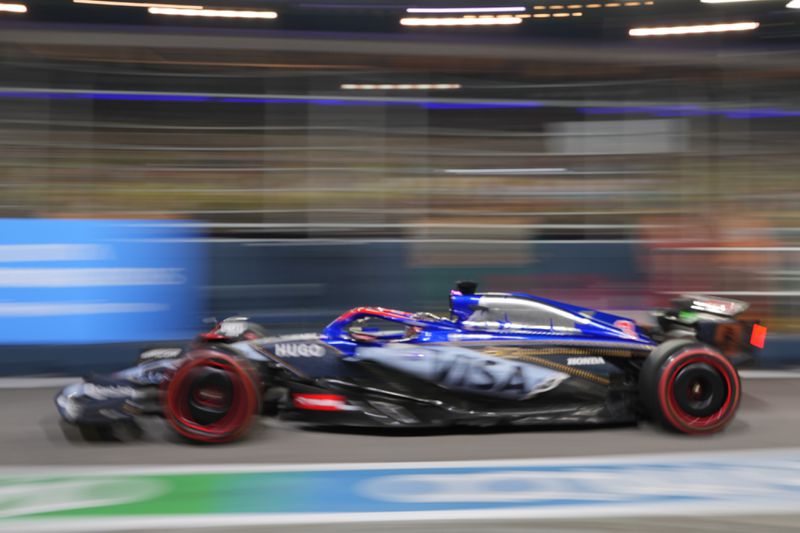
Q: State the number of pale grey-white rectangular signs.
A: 1